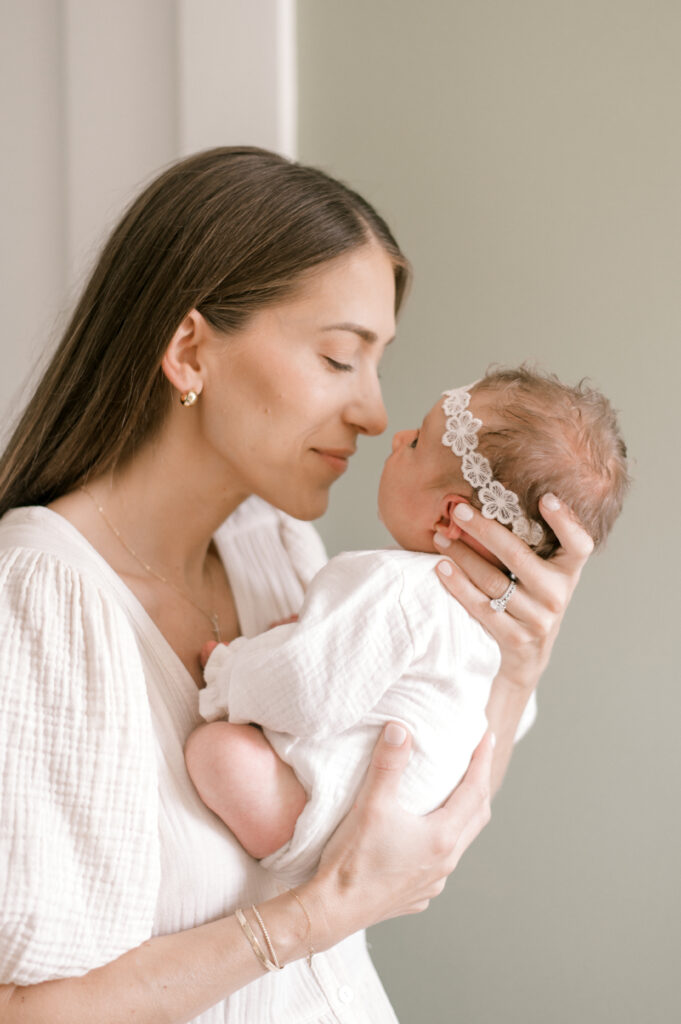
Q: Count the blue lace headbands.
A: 0